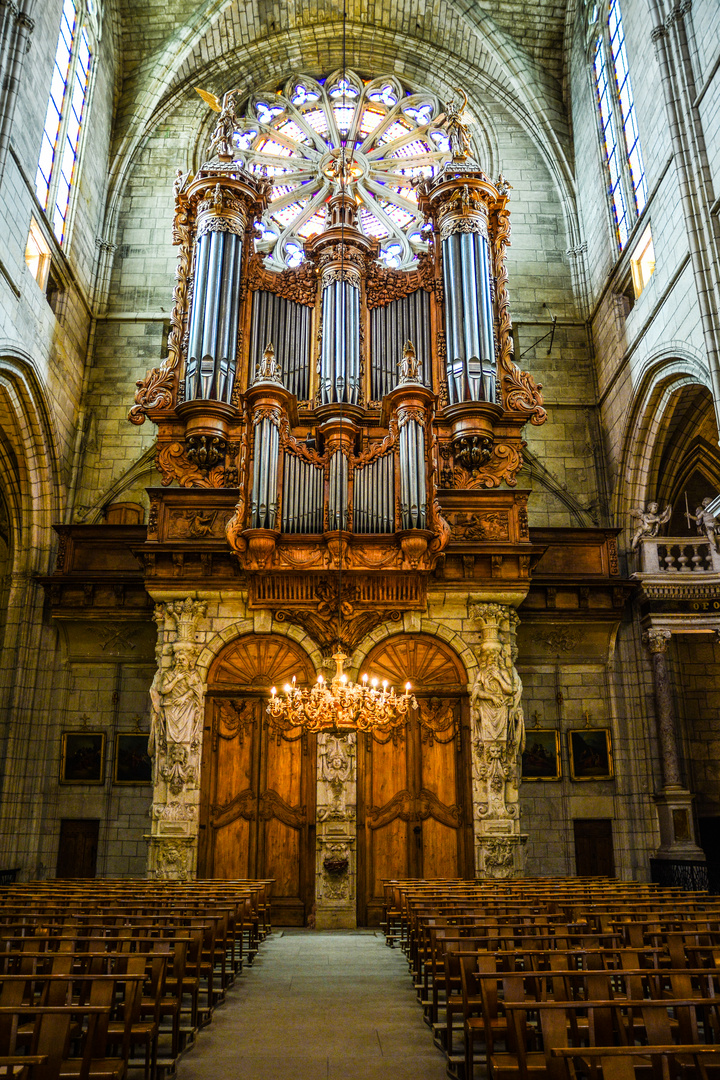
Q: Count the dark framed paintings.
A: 4